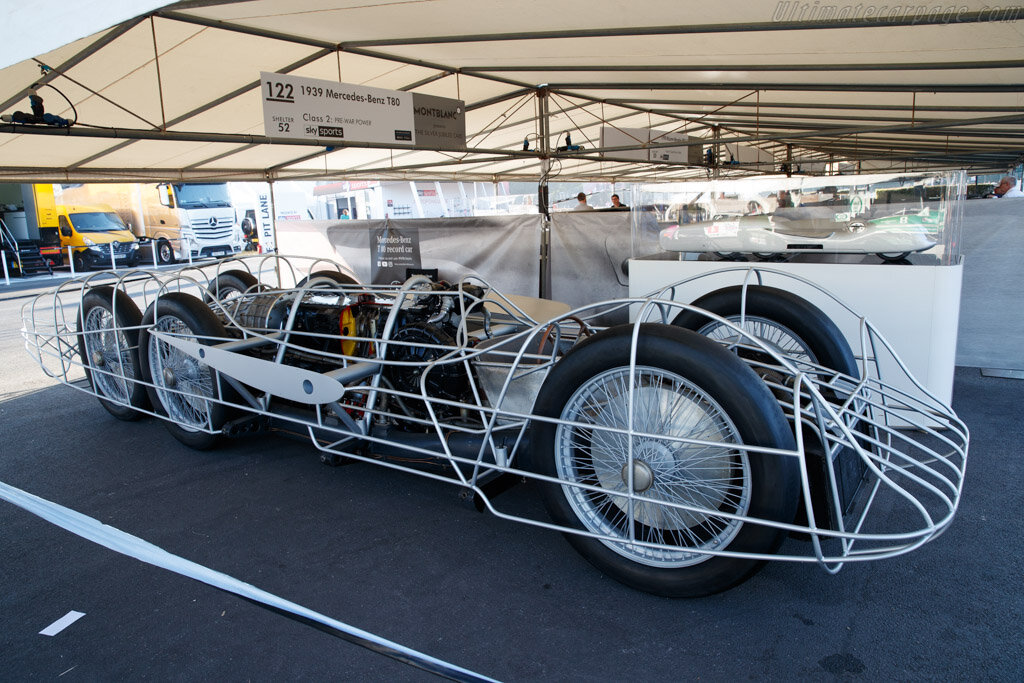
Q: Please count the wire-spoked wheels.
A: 6